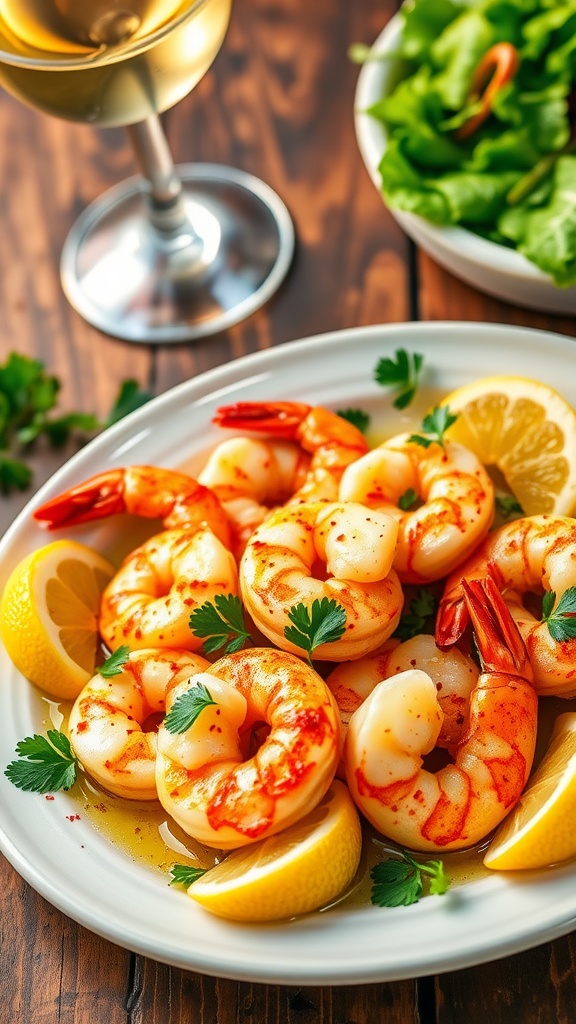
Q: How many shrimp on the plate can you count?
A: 9